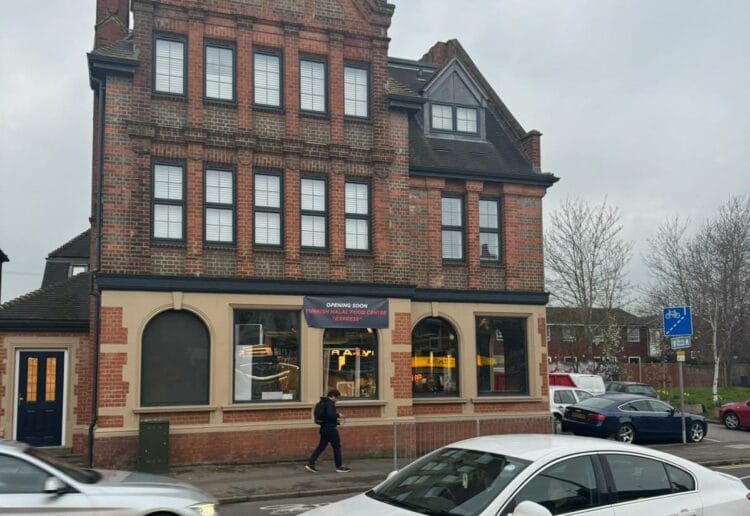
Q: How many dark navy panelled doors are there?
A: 1